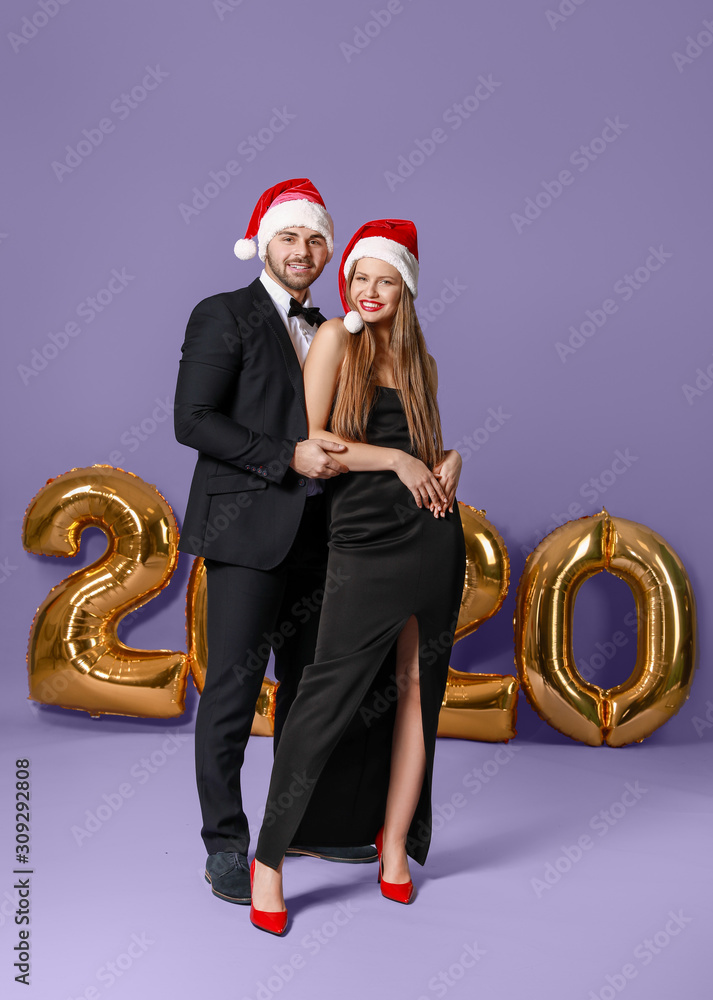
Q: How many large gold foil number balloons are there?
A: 4